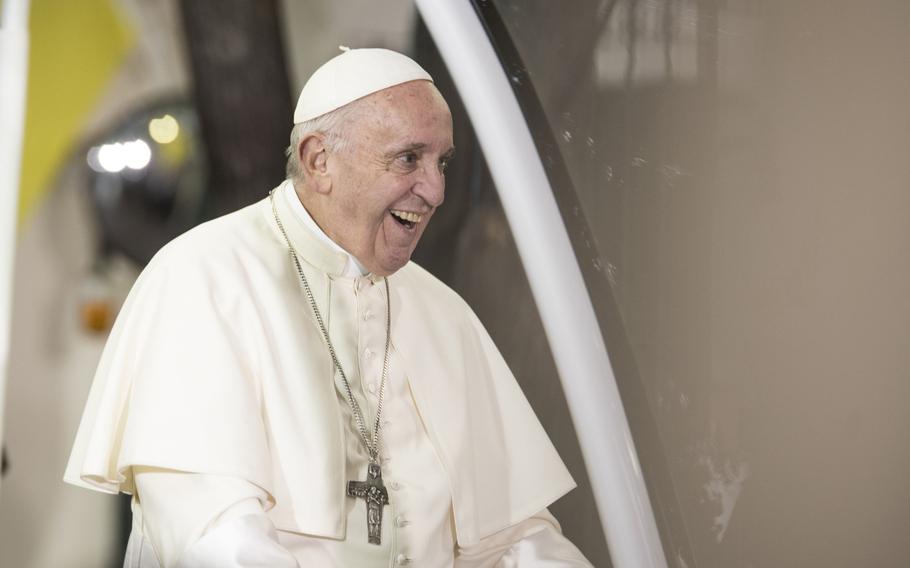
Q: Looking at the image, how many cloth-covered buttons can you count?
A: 8